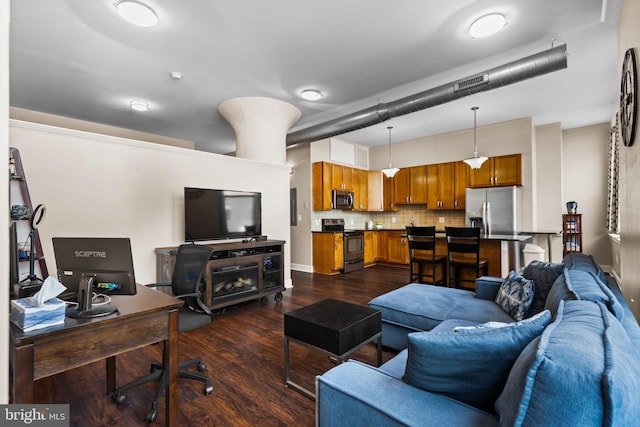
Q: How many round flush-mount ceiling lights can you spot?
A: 4